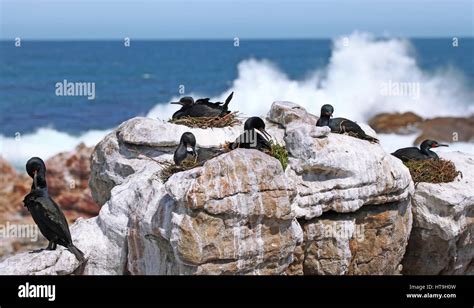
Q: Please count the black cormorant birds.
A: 6